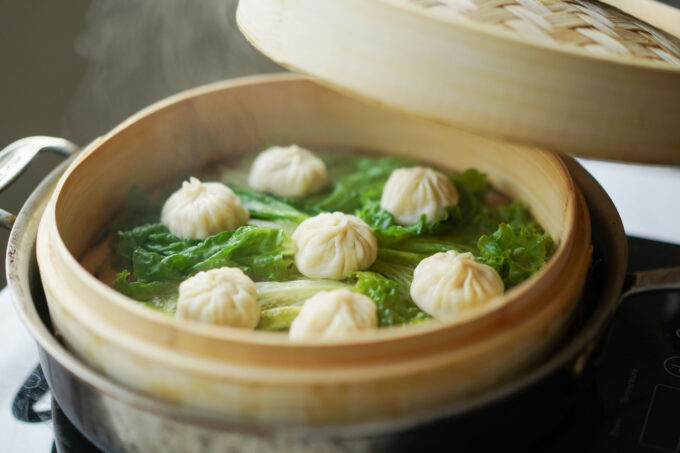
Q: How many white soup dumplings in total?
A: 7